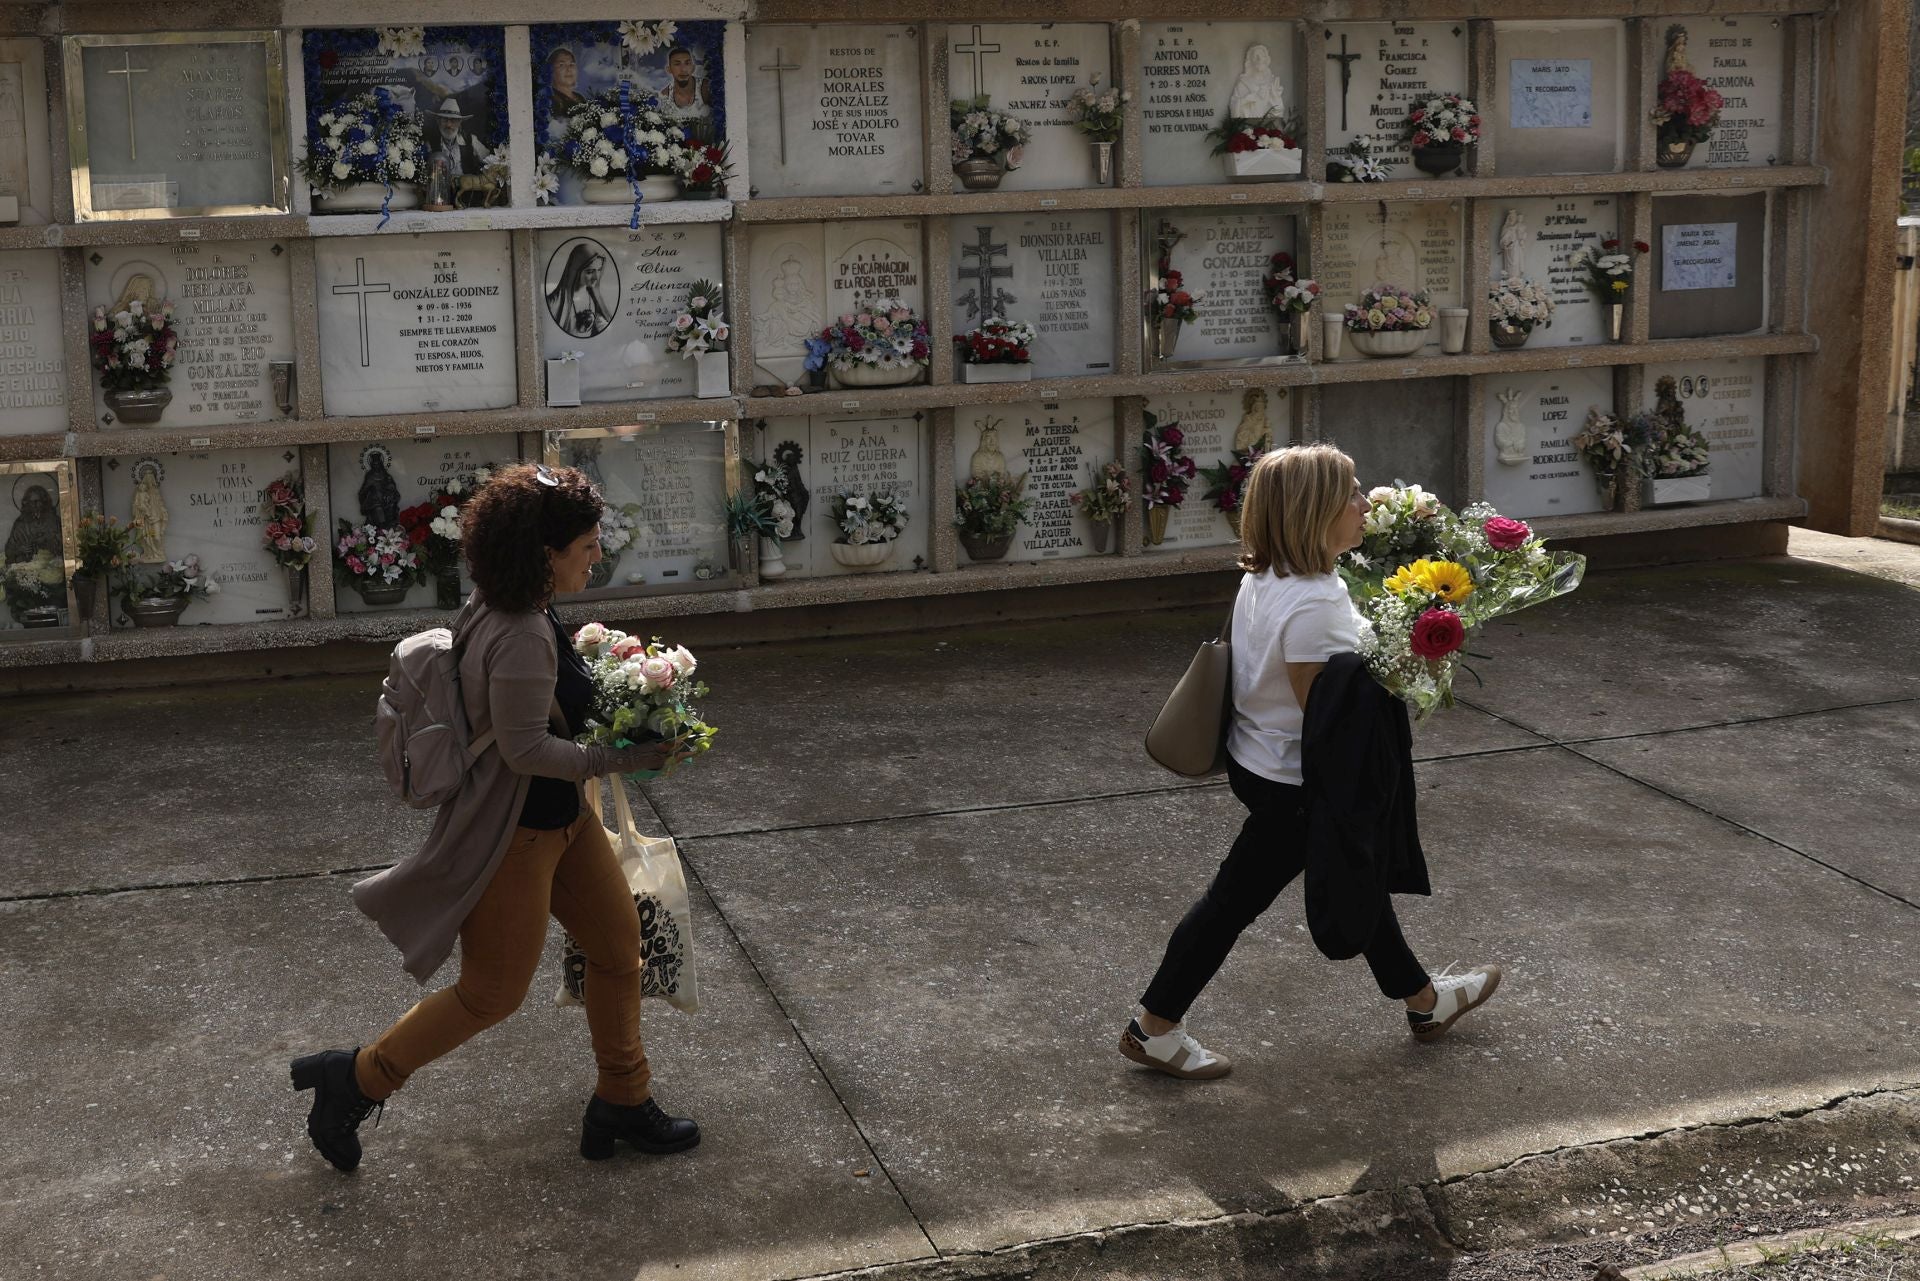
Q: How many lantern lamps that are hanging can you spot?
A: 0